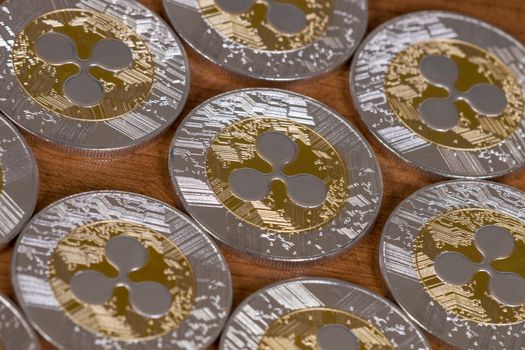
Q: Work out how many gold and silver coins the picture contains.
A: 9